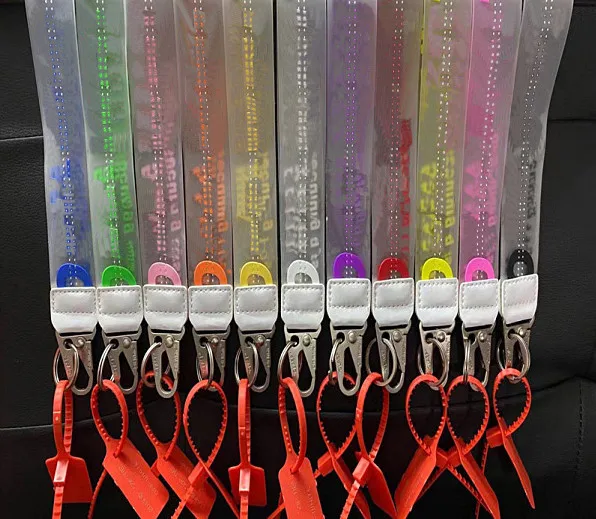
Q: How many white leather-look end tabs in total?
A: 11